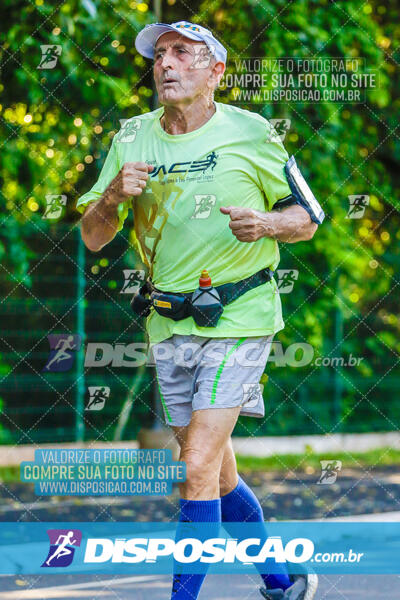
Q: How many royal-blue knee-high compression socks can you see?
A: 2